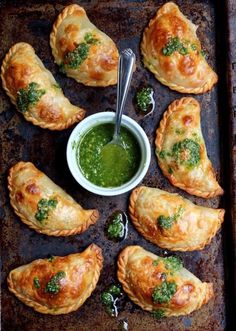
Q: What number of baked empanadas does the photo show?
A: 8